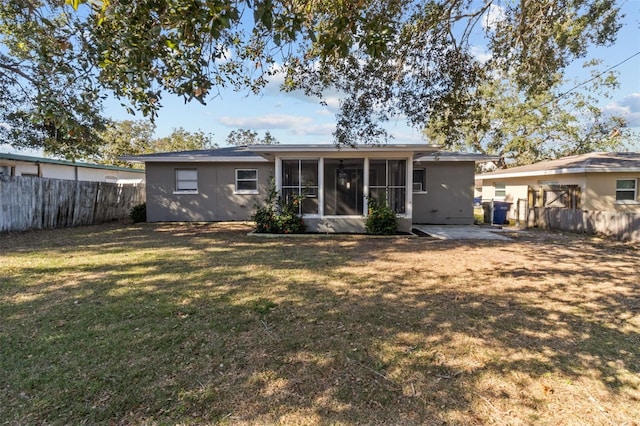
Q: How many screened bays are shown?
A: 3